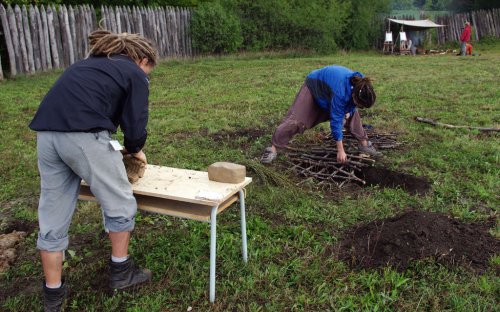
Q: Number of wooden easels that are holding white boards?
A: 2